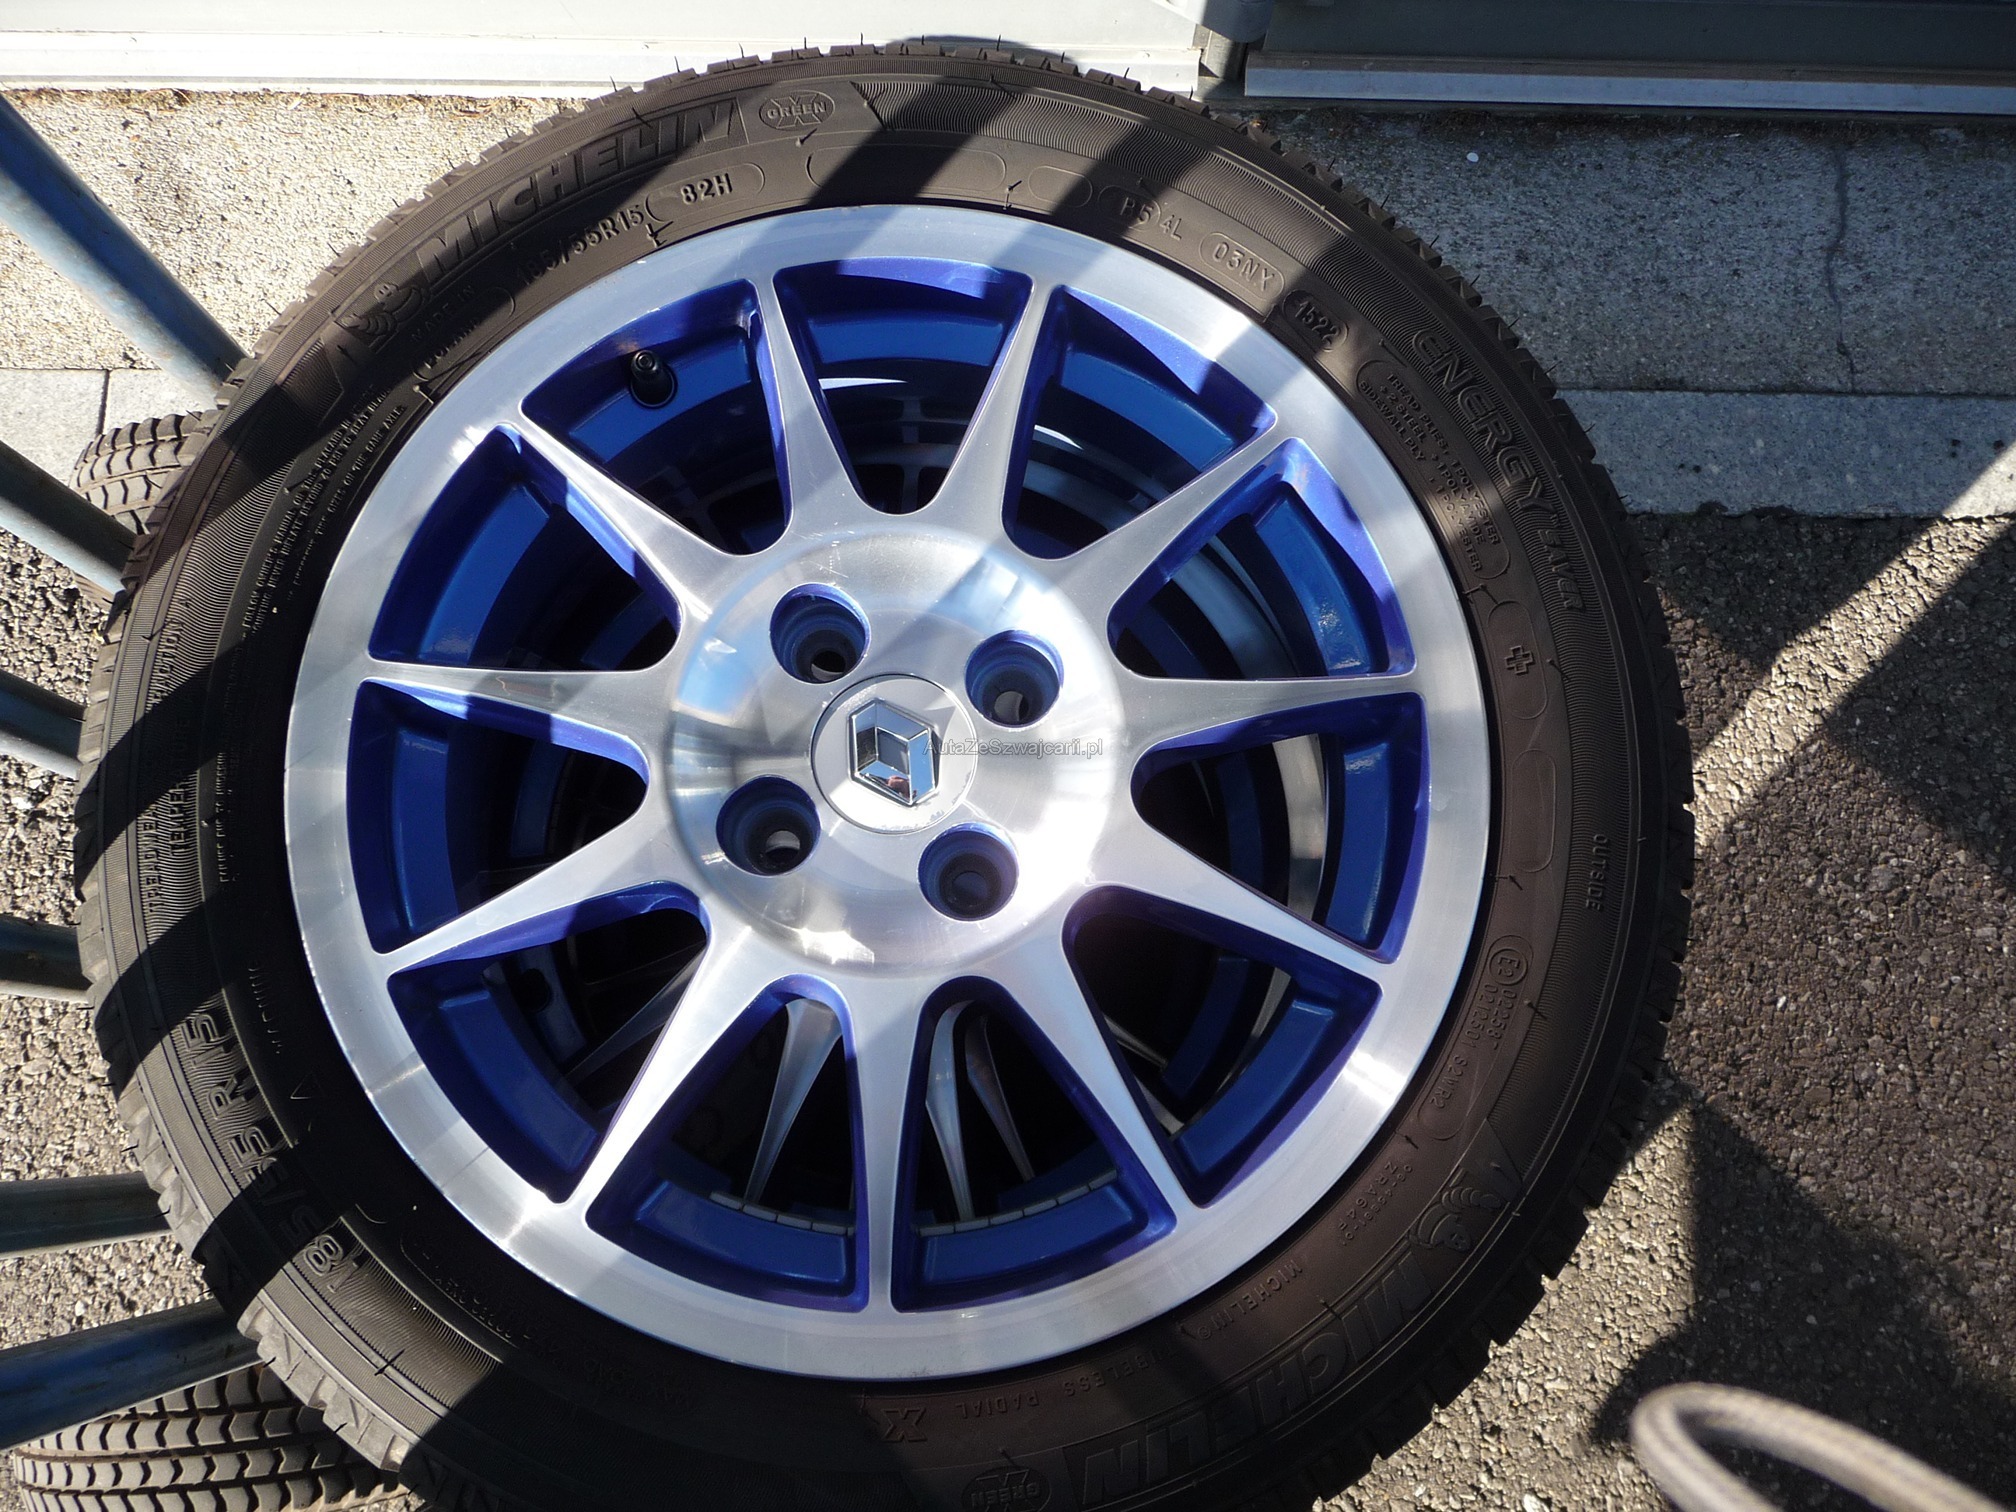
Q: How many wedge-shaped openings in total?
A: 11